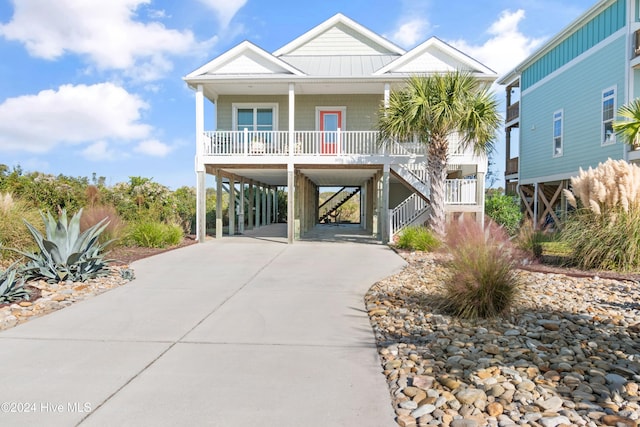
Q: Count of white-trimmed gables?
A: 3